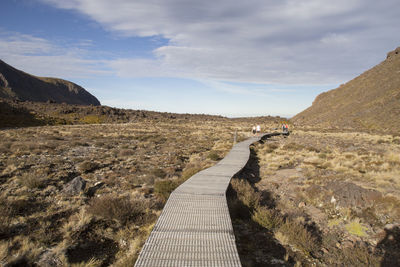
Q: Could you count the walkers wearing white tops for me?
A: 2